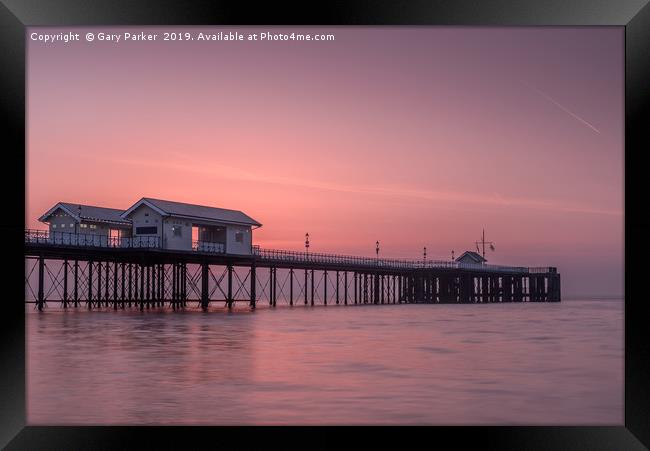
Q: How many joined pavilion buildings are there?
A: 2